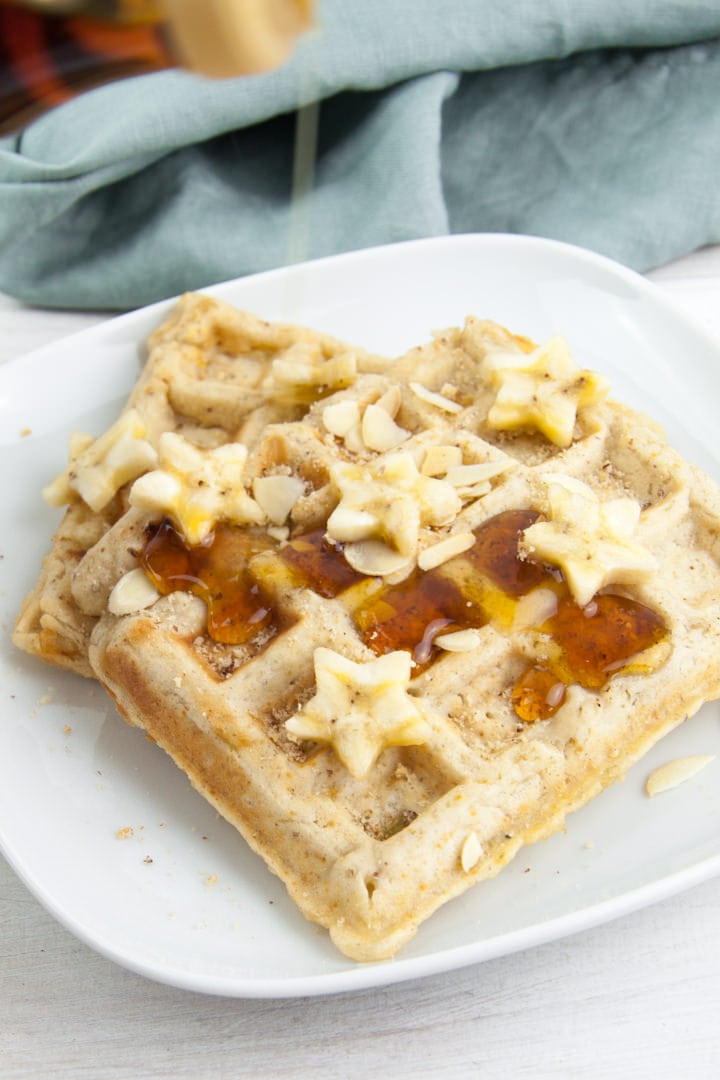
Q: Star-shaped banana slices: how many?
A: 7